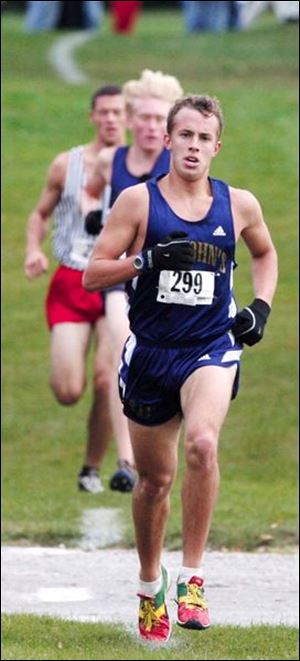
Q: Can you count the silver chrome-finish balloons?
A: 0